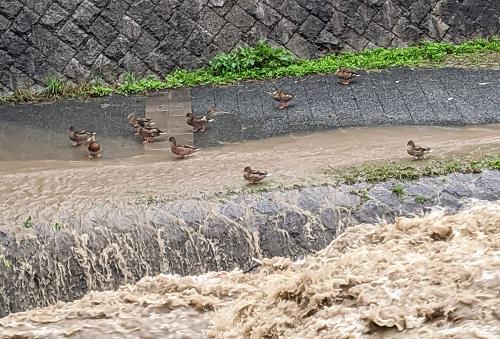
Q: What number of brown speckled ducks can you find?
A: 10